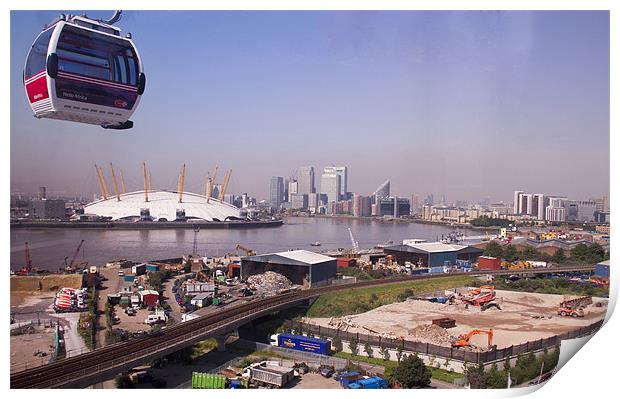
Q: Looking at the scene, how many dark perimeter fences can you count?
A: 1